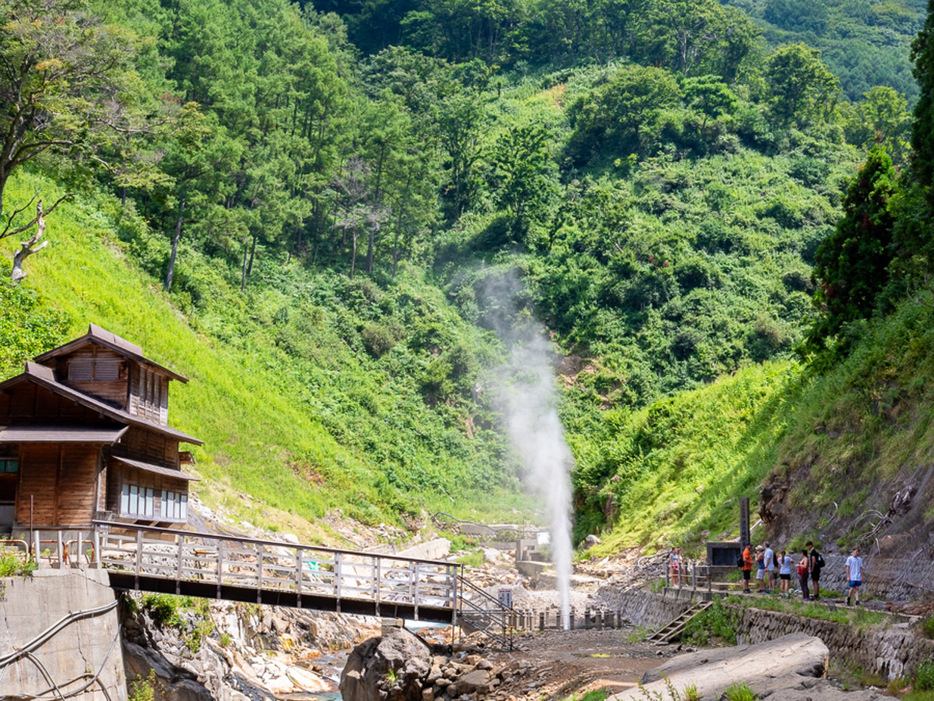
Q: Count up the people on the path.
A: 9